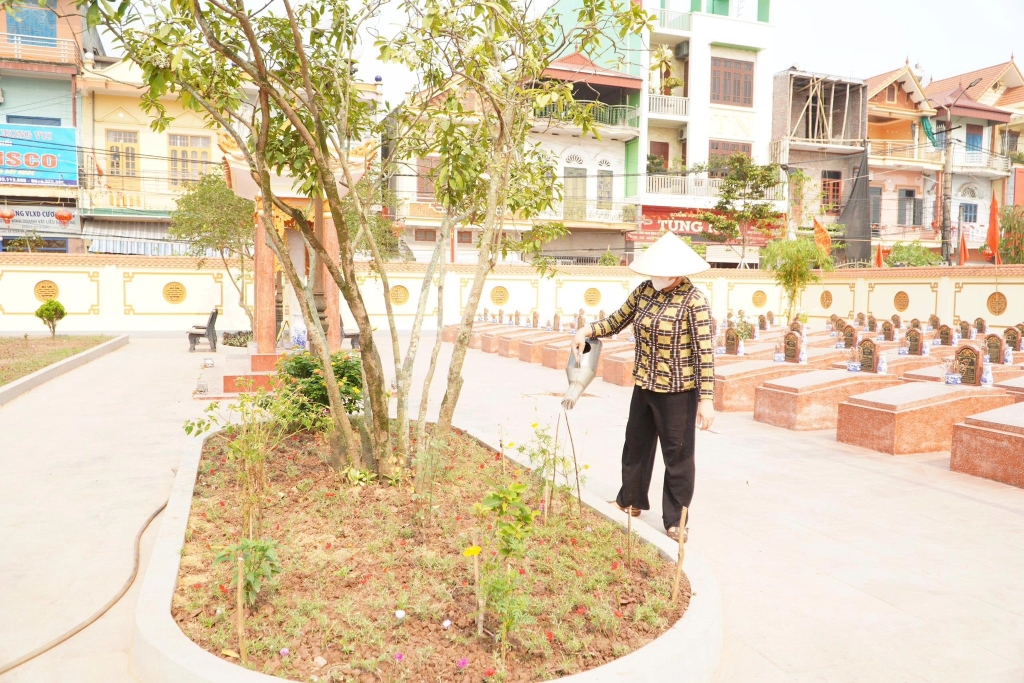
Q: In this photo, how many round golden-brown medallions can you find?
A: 9